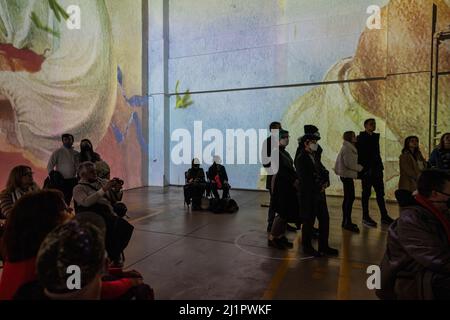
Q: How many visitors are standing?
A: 10